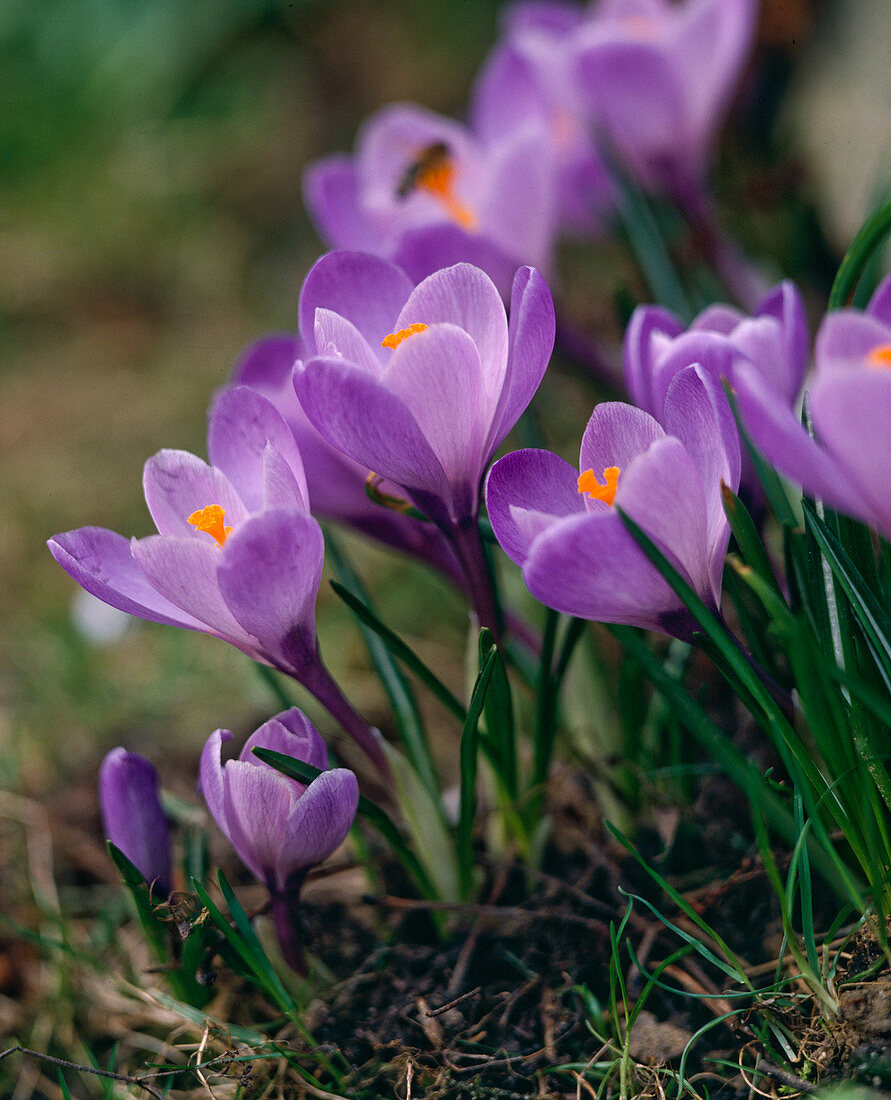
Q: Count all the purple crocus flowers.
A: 11